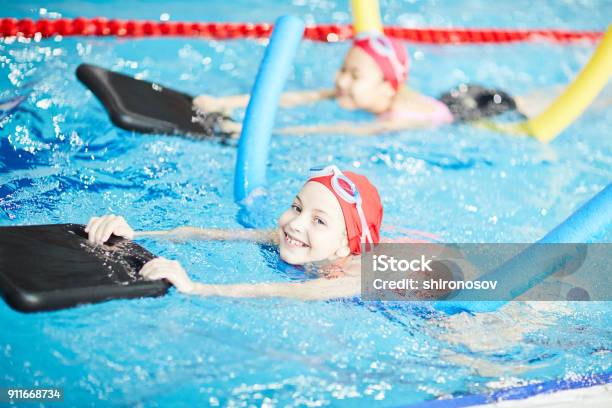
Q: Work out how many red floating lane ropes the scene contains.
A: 1